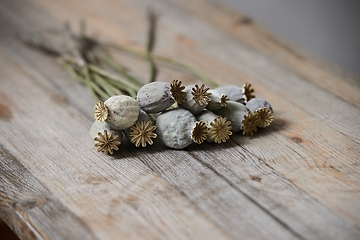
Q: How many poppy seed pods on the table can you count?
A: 11